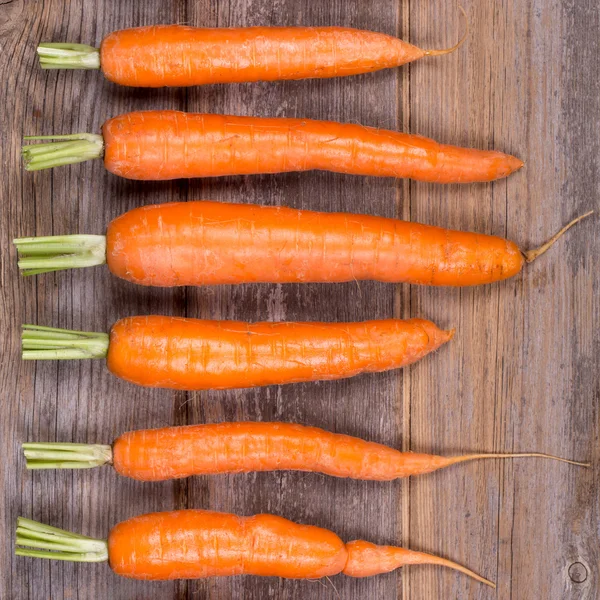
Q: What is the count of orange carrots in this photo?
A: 6